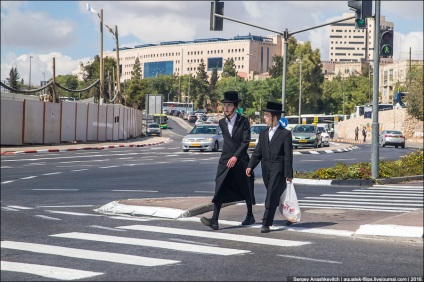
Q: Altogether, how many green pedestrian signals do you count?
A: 1